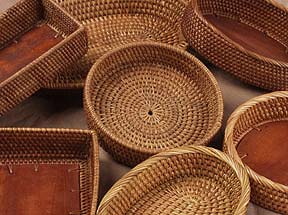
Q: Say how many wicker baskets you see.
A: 7